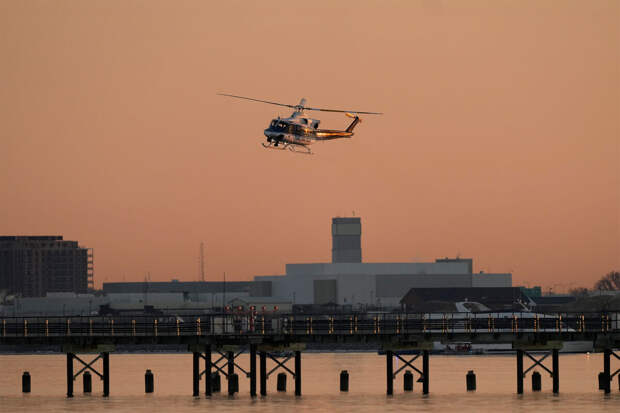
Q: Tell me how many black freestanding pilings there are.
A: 11